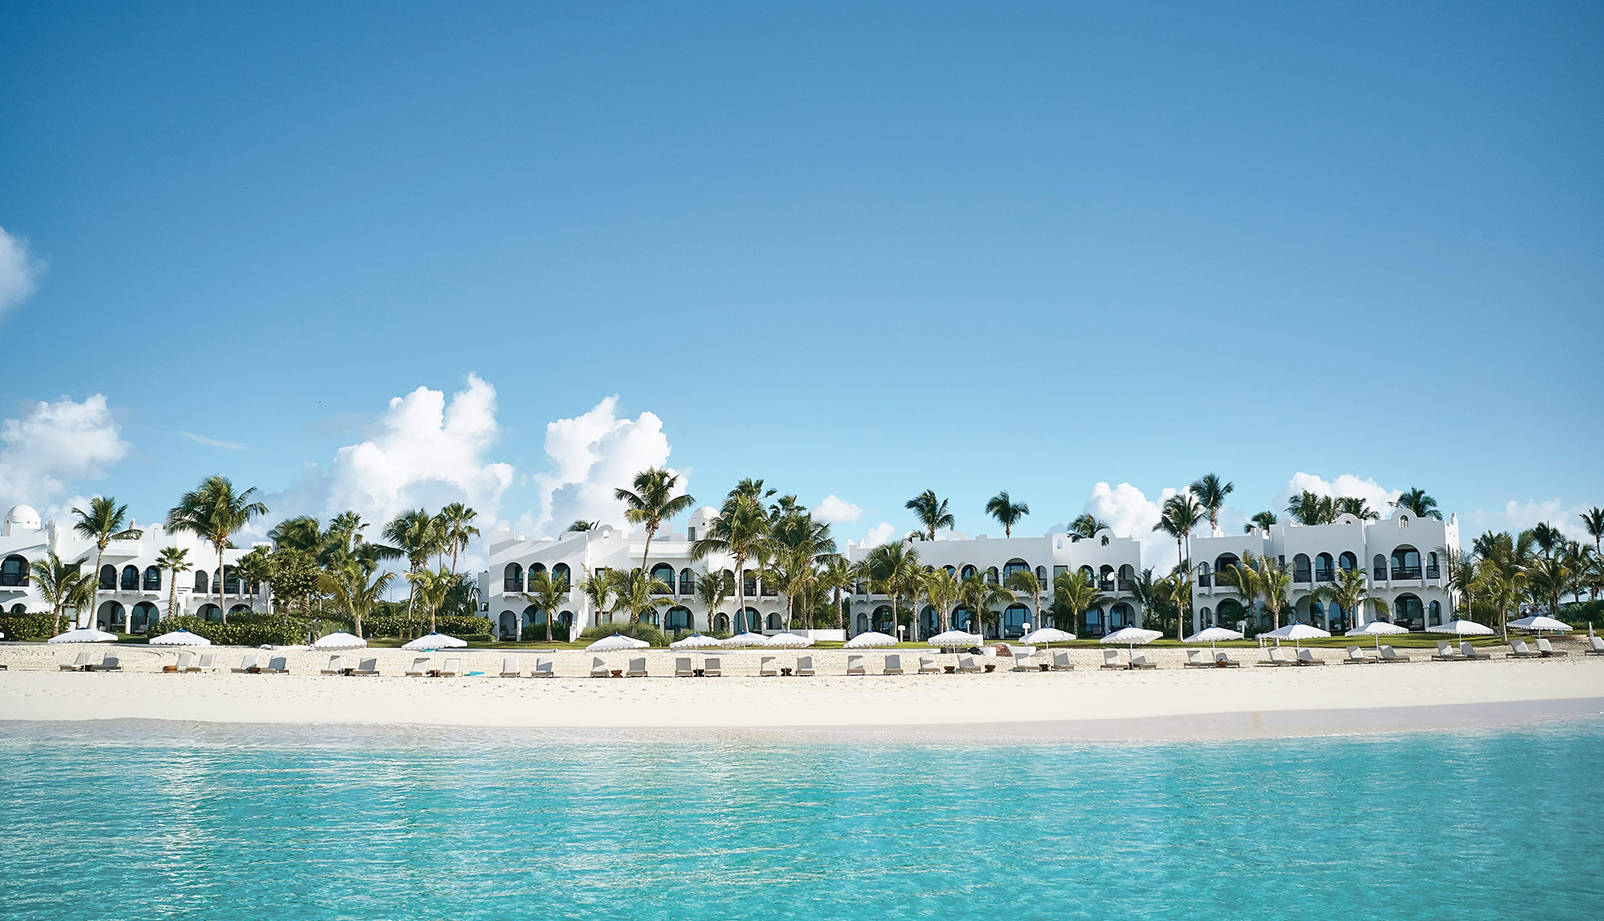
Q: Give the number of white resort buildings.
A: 4